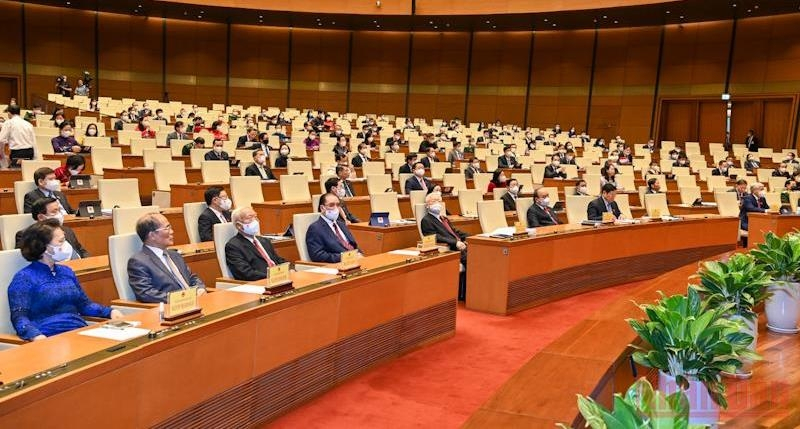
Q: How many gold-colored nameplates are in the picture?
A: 8